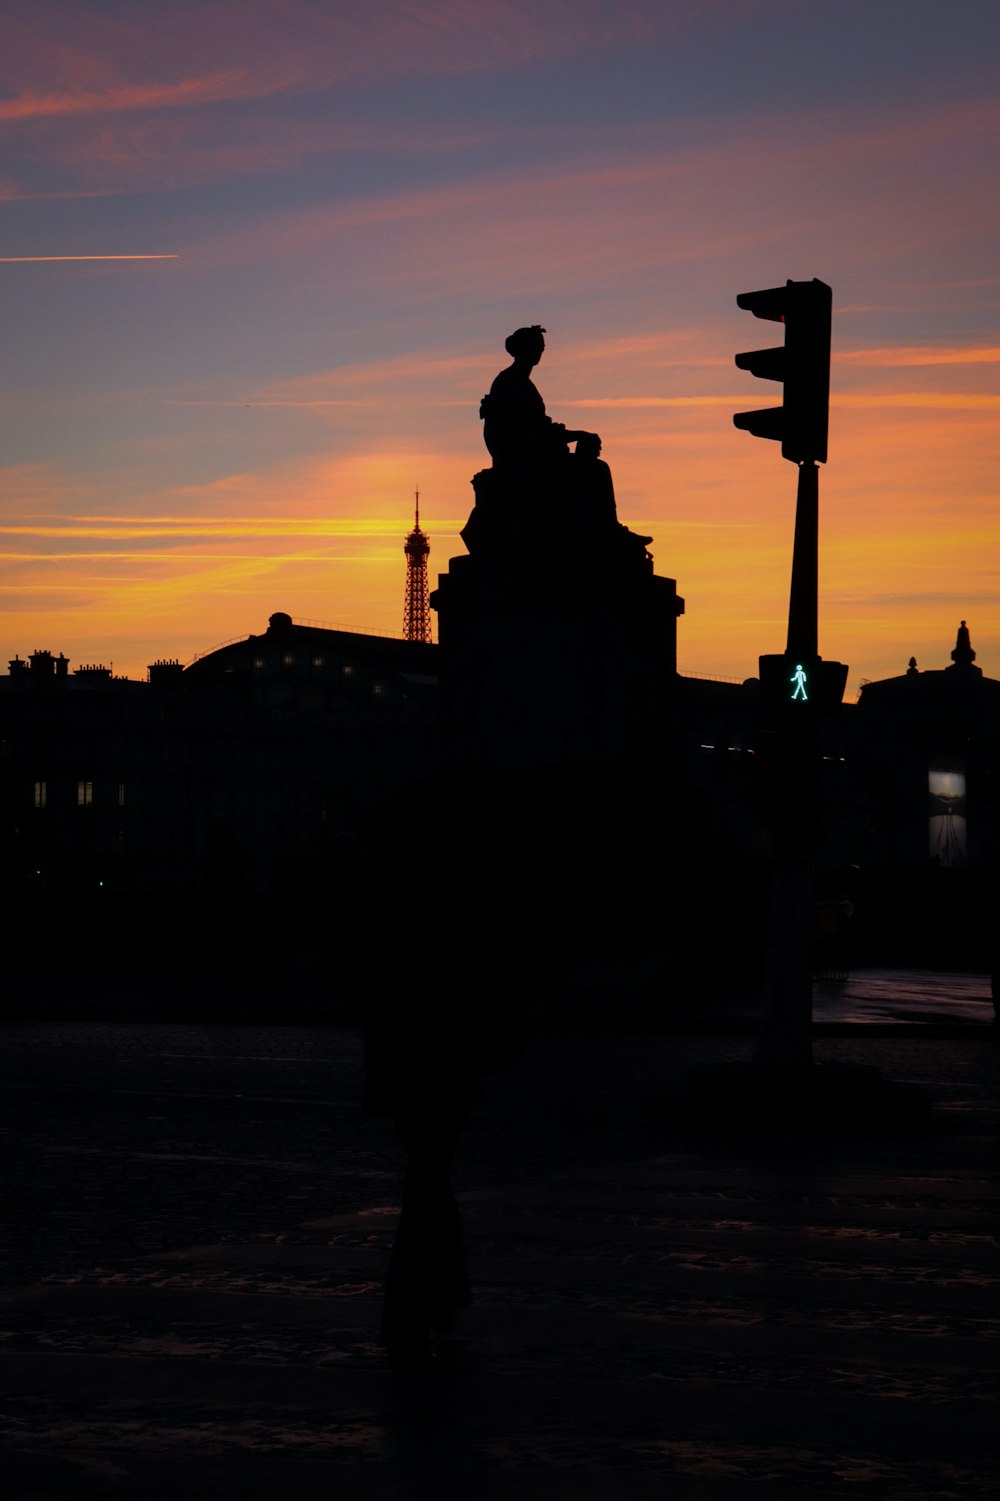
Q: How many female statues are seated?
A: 1